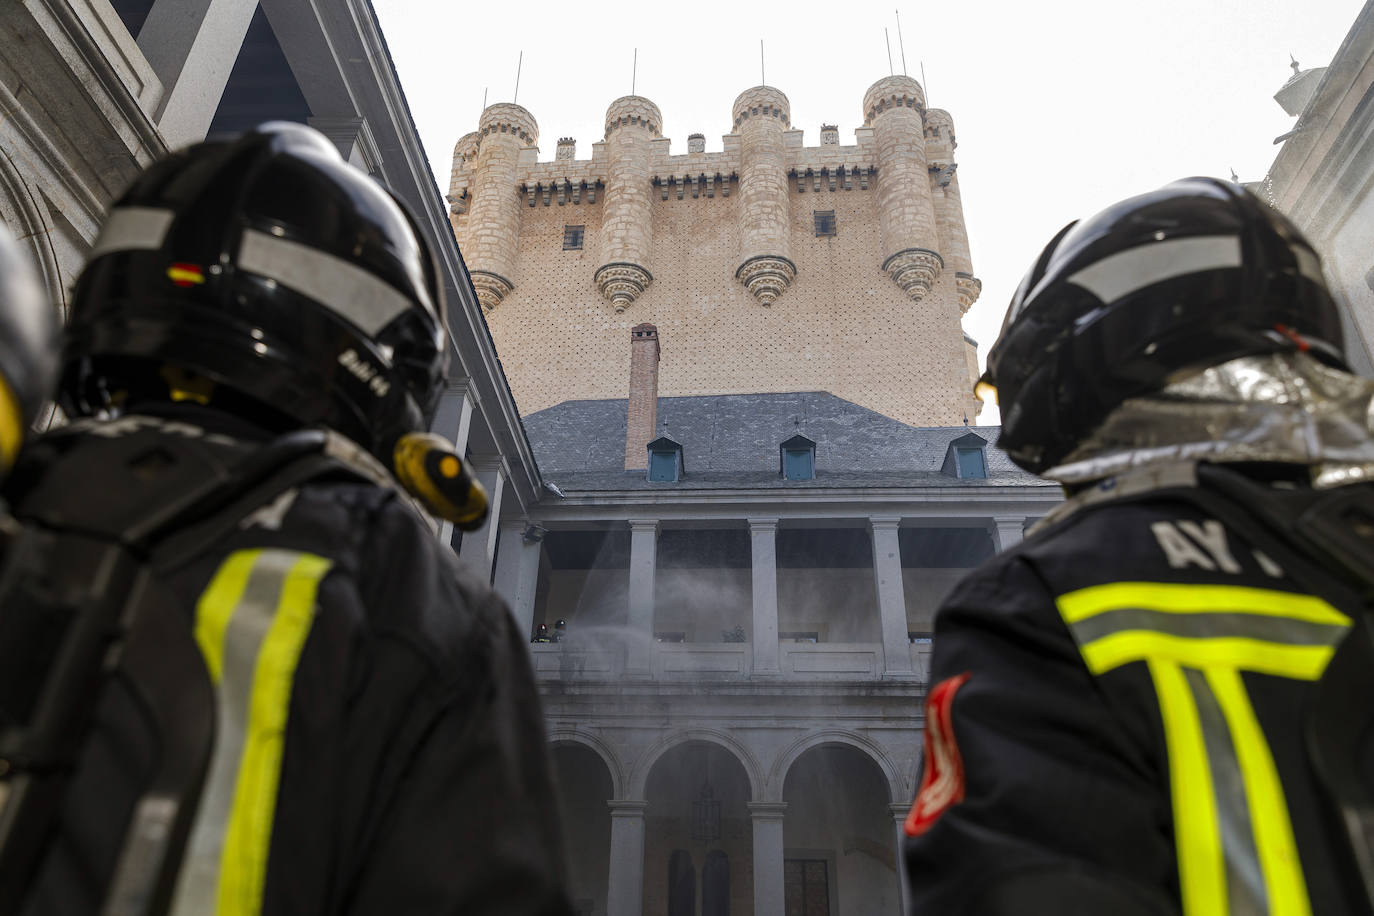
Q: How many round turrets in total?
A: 6